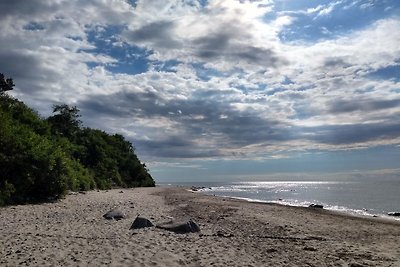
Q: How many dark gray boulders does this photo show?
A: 3